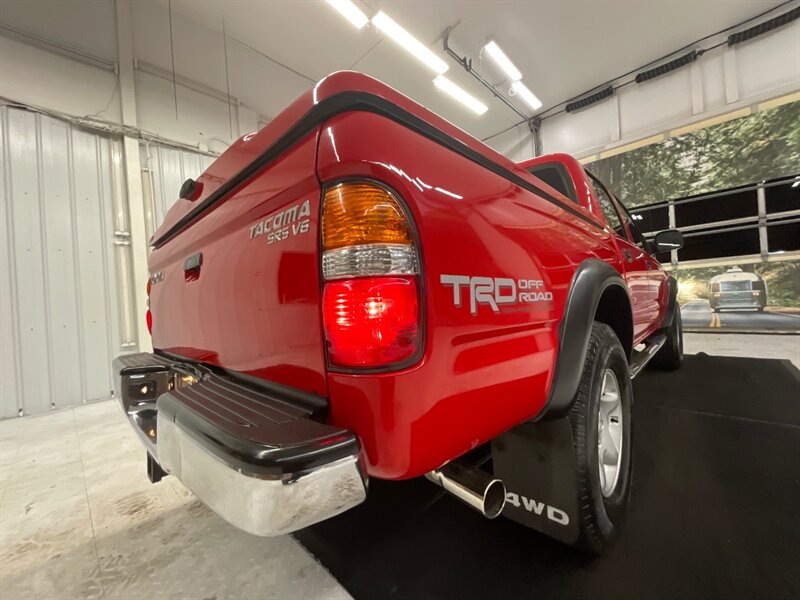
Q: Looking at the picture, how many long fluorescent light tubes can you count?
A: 5